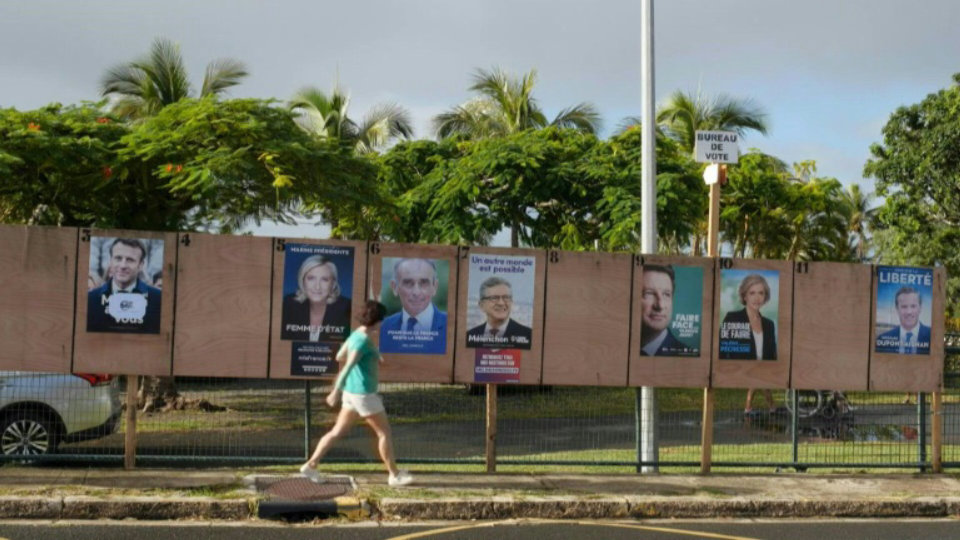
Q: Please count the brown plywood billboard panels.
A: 11